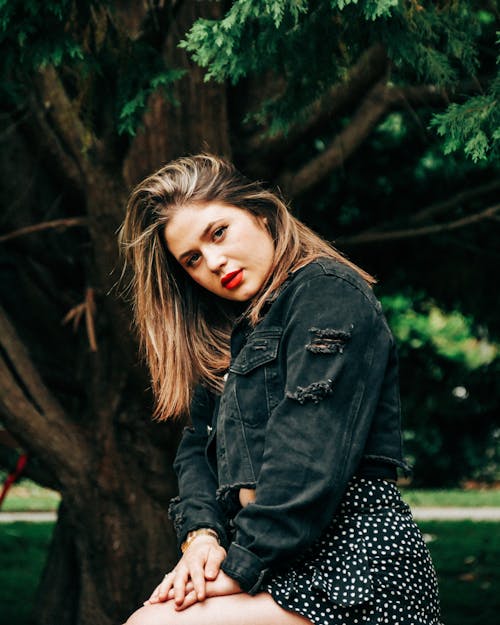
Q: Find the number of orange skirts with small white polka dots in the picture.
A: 0